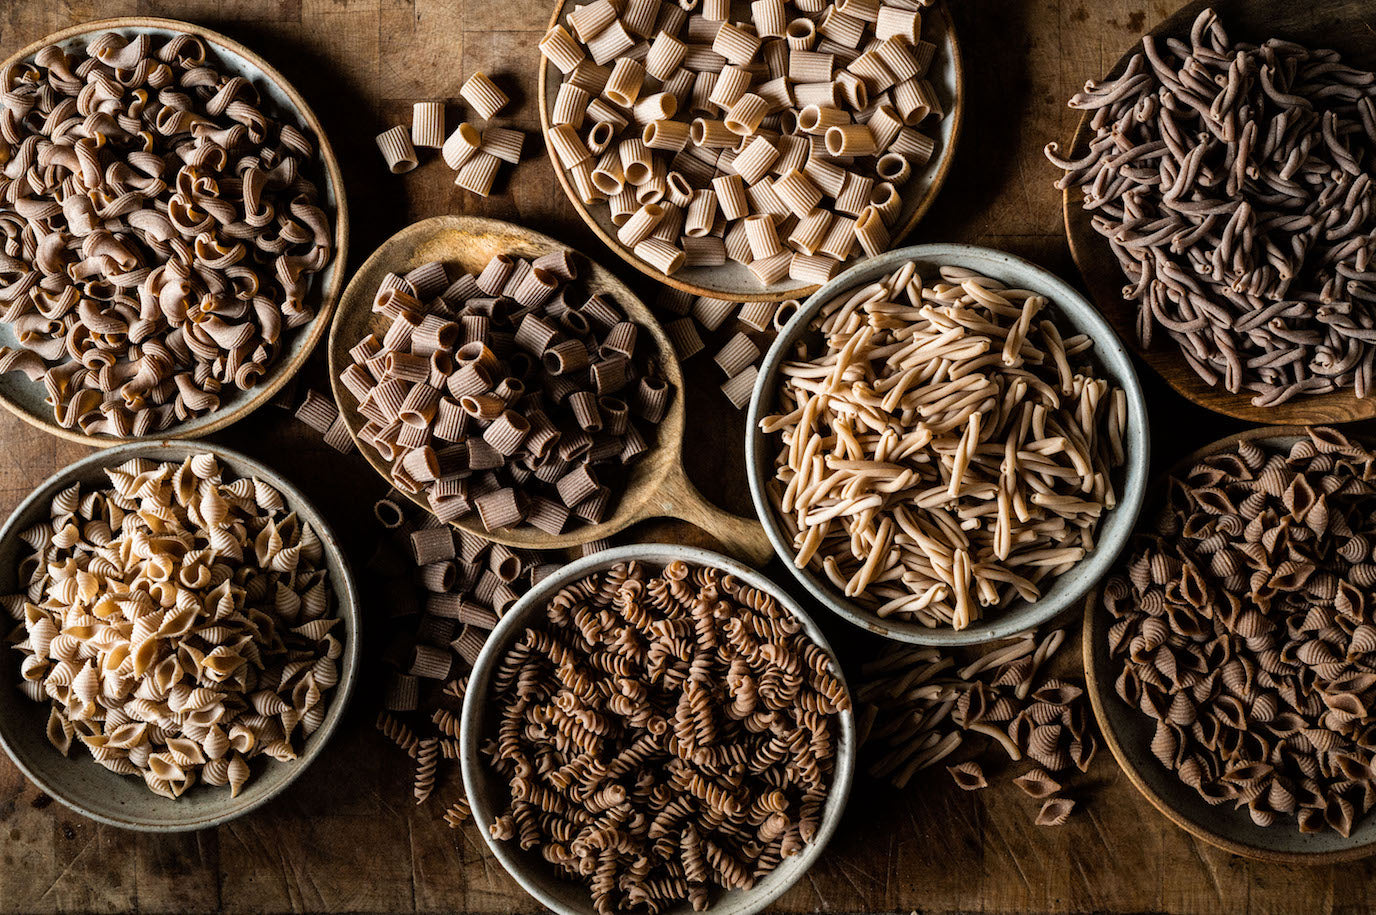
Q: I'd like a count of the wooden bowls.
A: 2